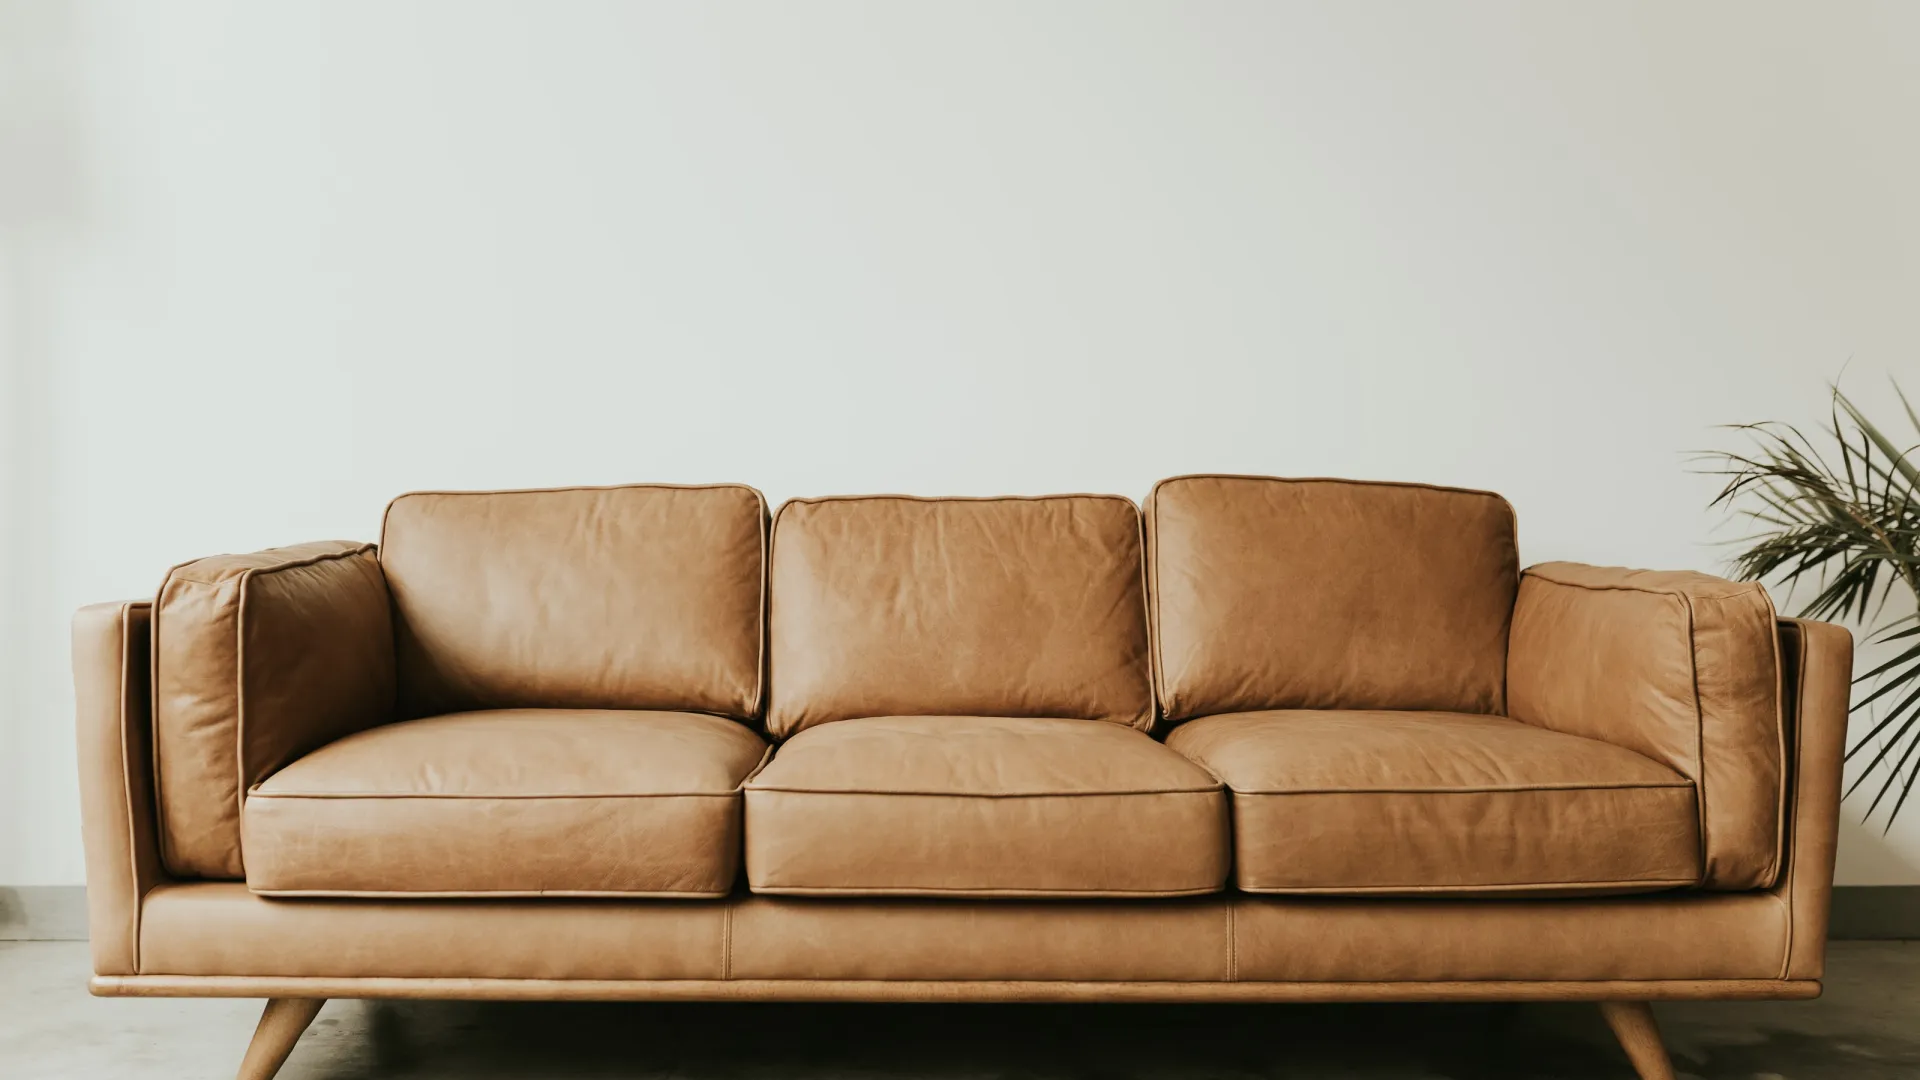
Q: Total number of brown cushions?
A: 8